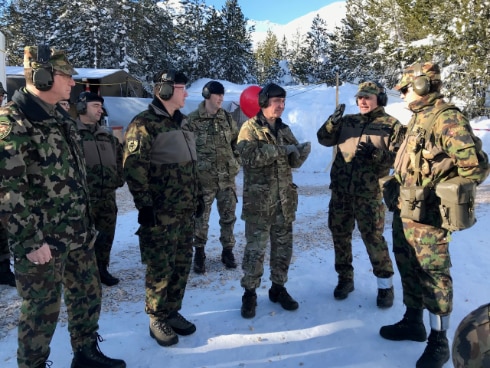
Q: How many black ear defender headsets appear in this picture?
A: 6